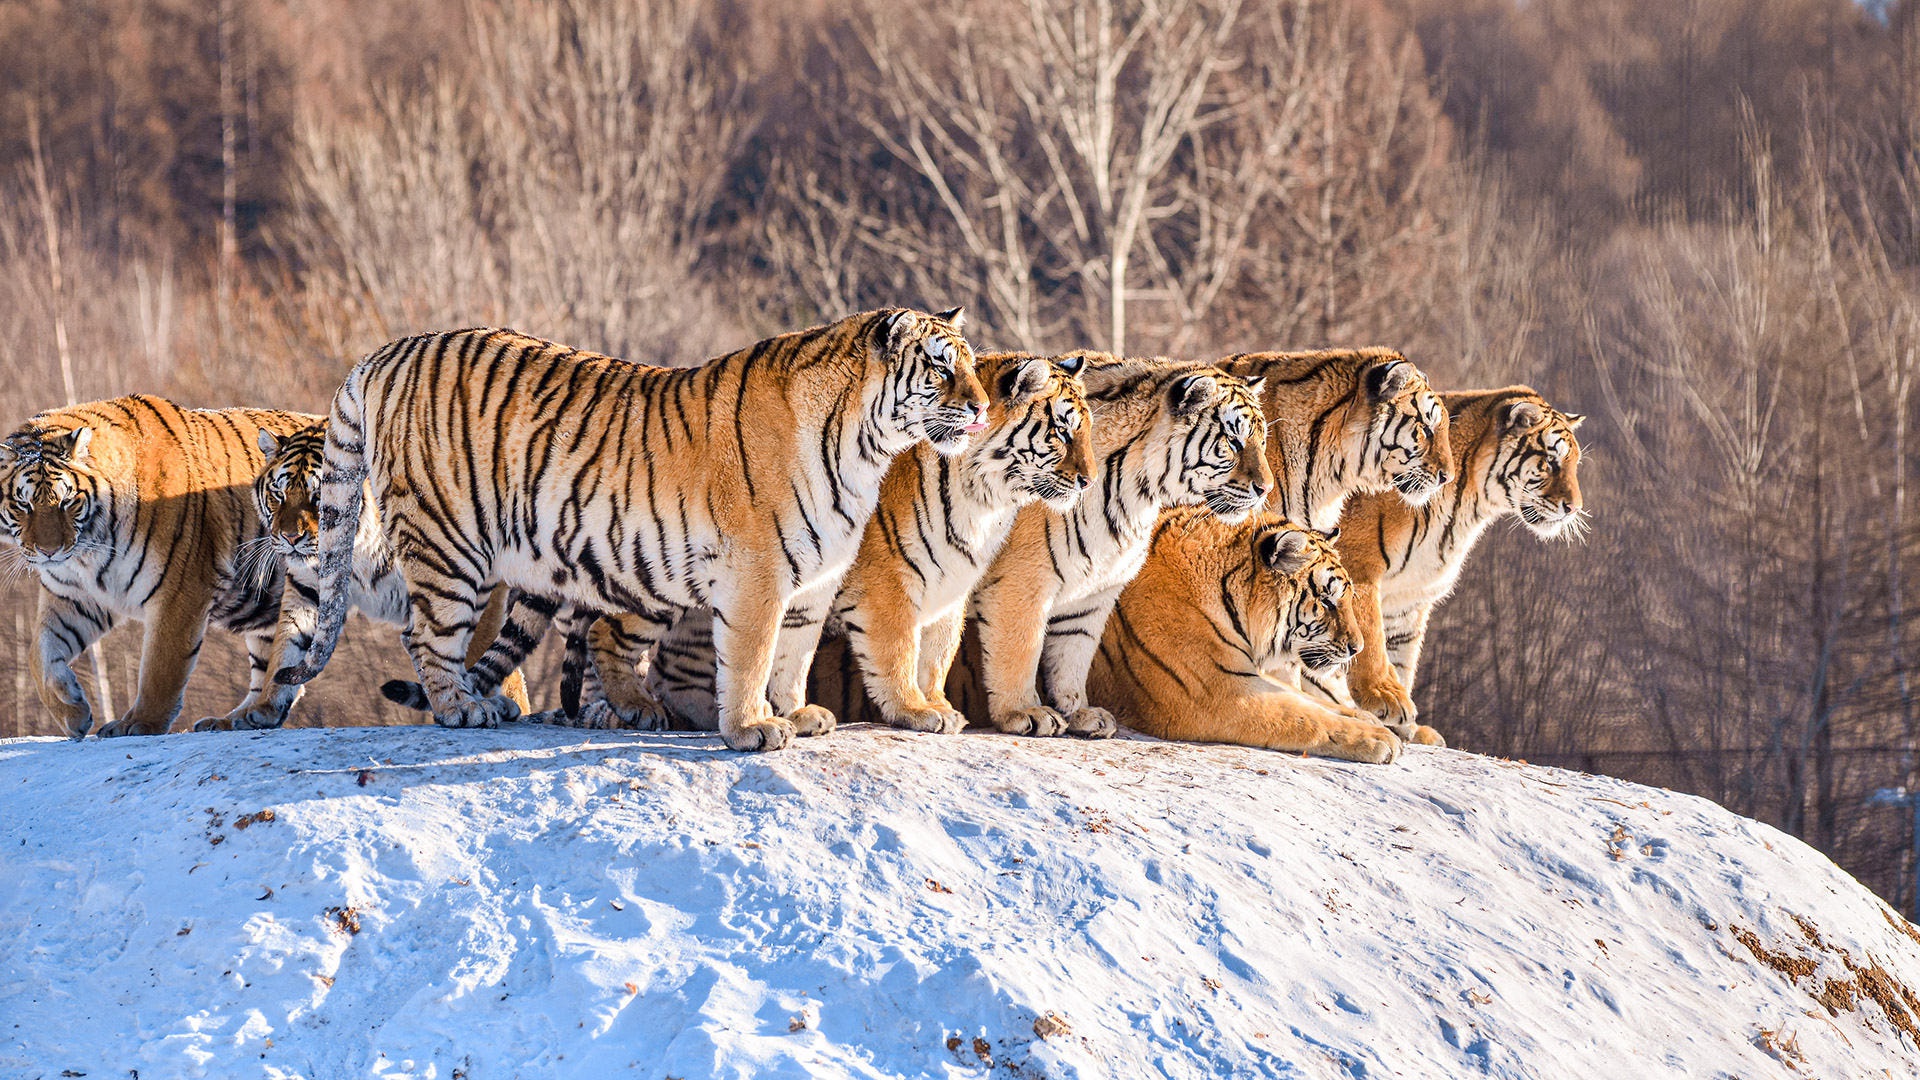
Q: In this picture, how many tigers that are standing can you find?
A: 7